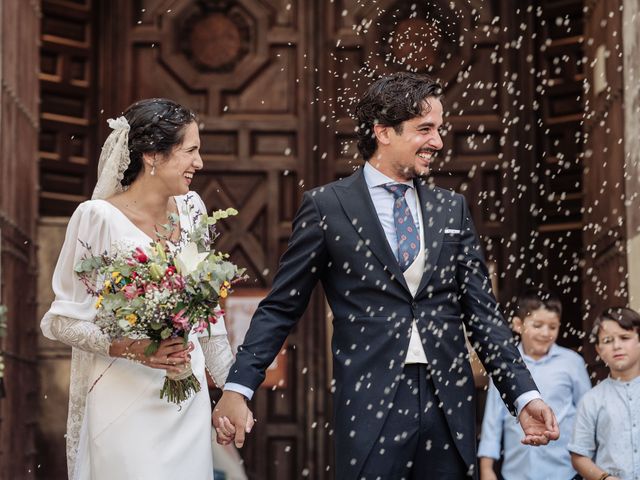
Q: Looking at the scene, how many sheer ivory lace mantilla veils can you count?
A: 1